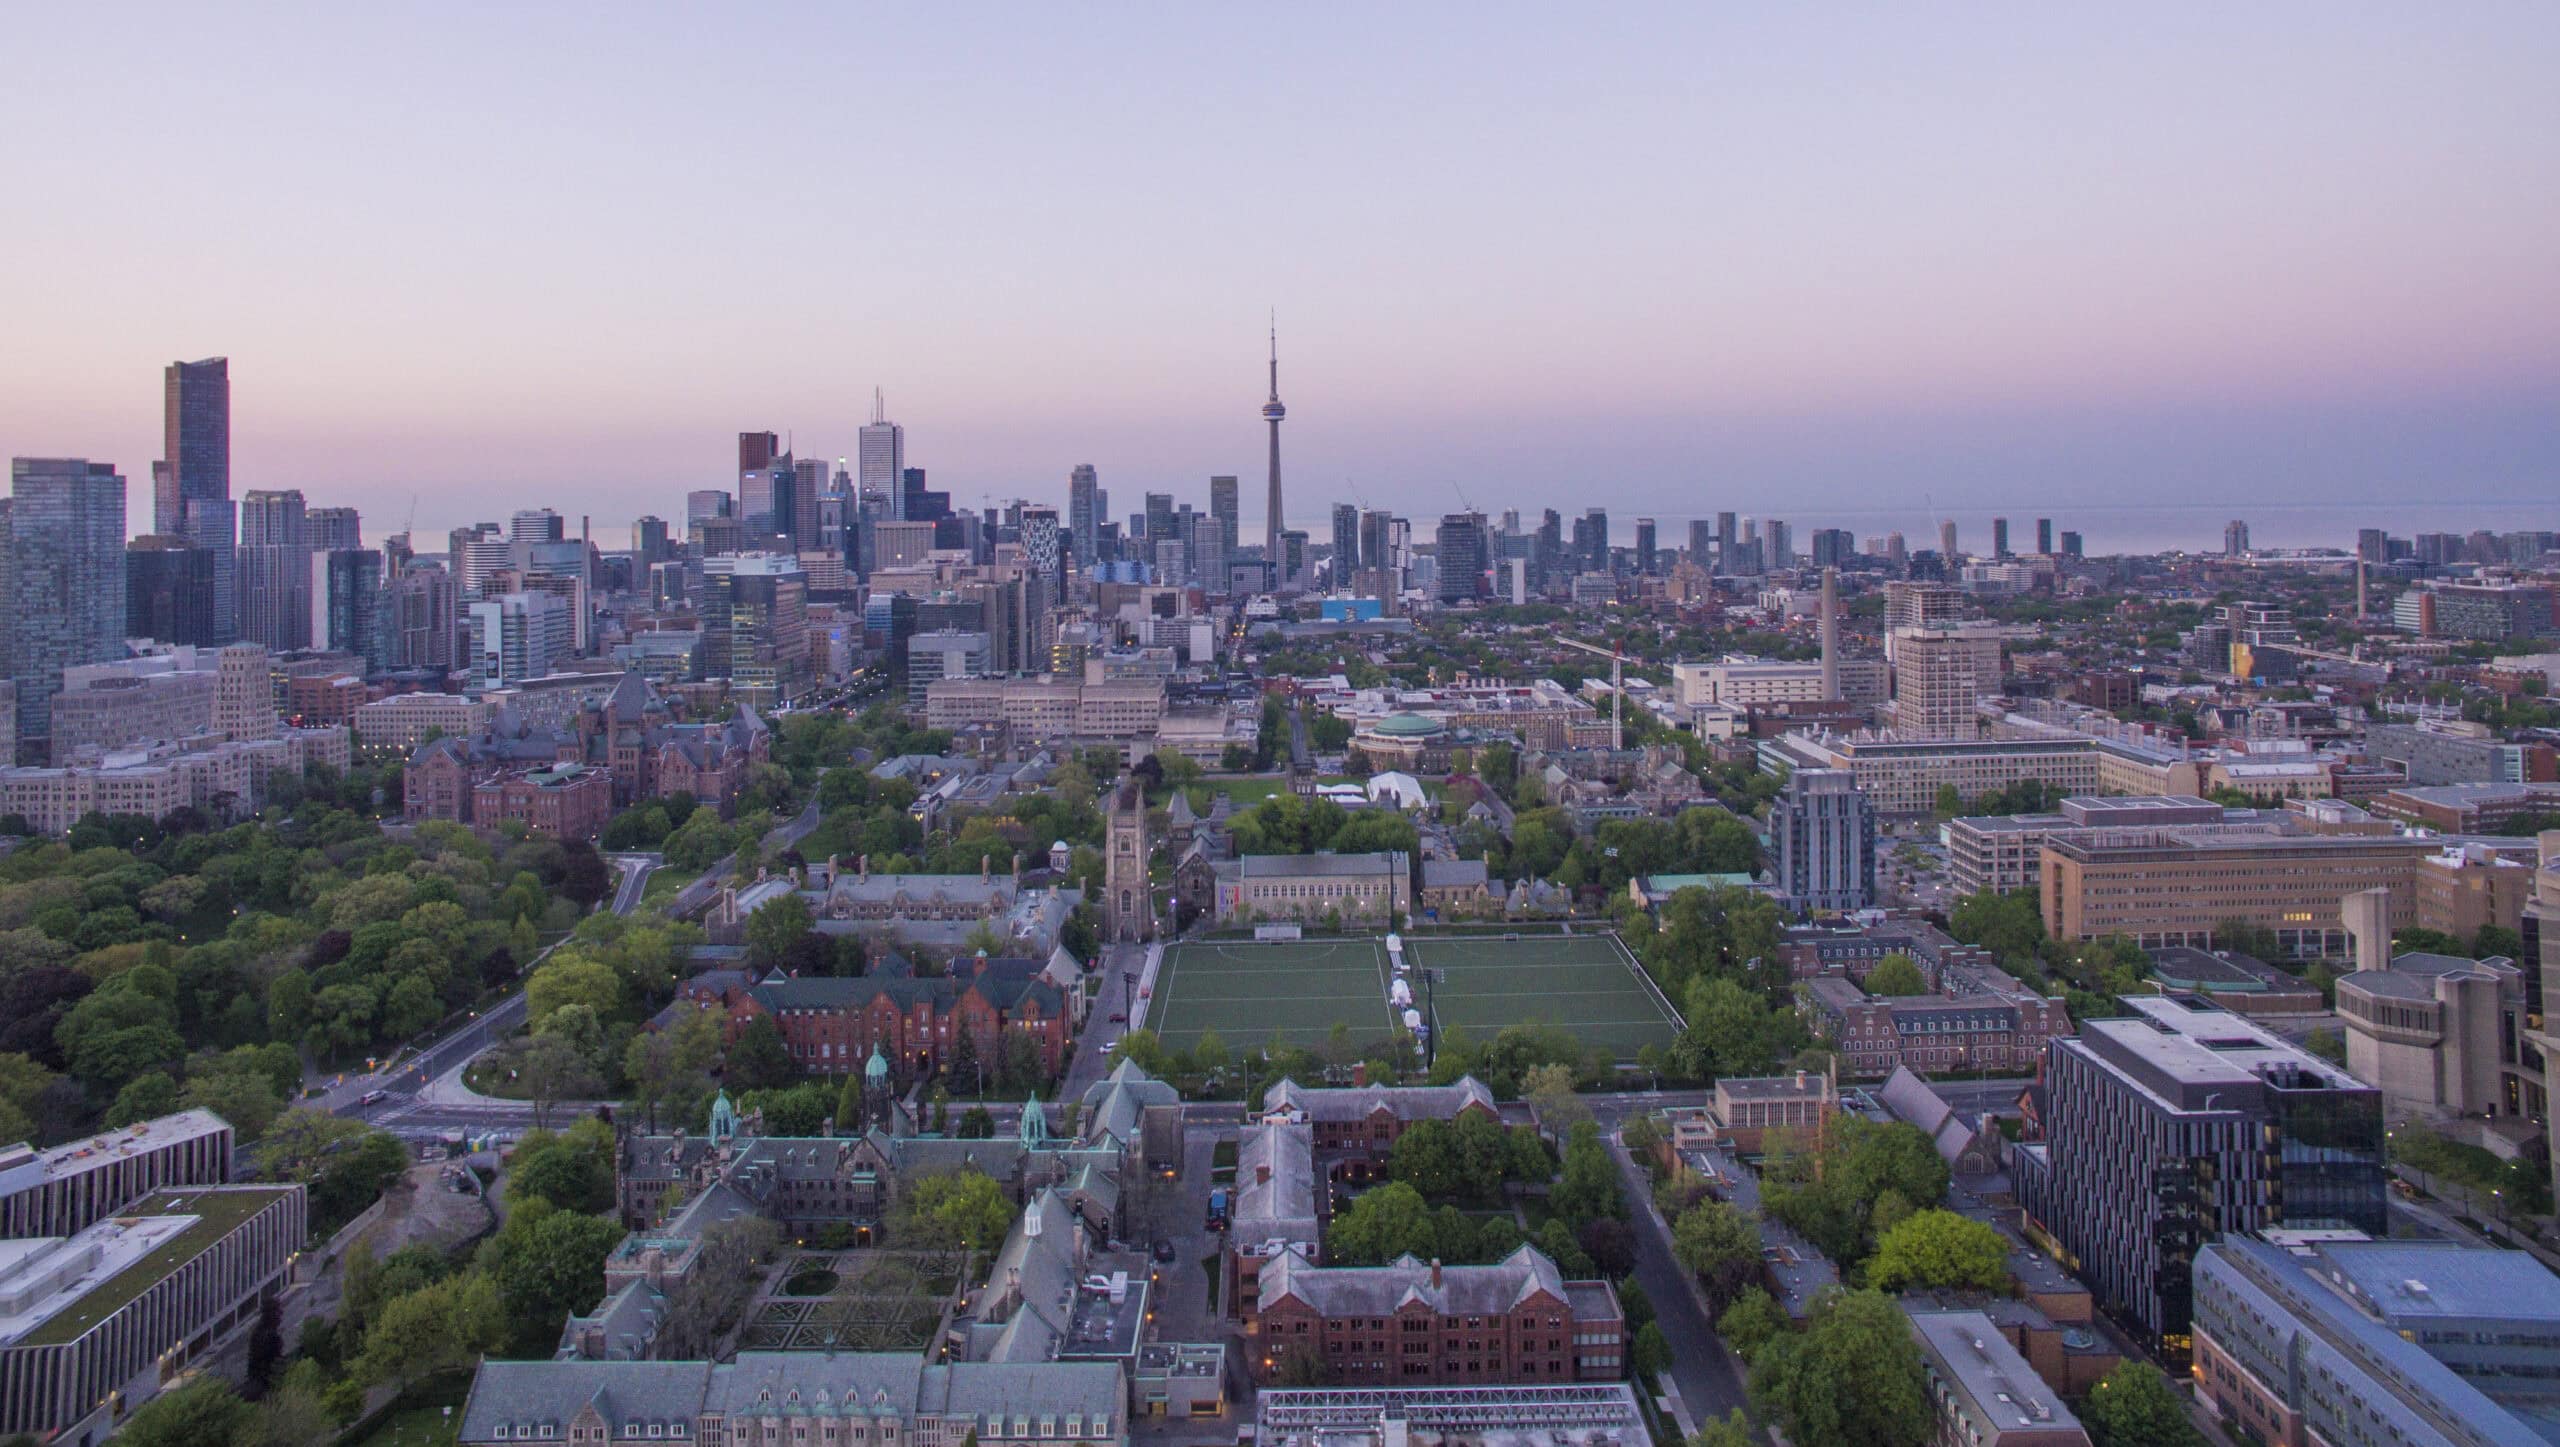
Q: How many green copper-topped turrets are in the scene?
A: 3